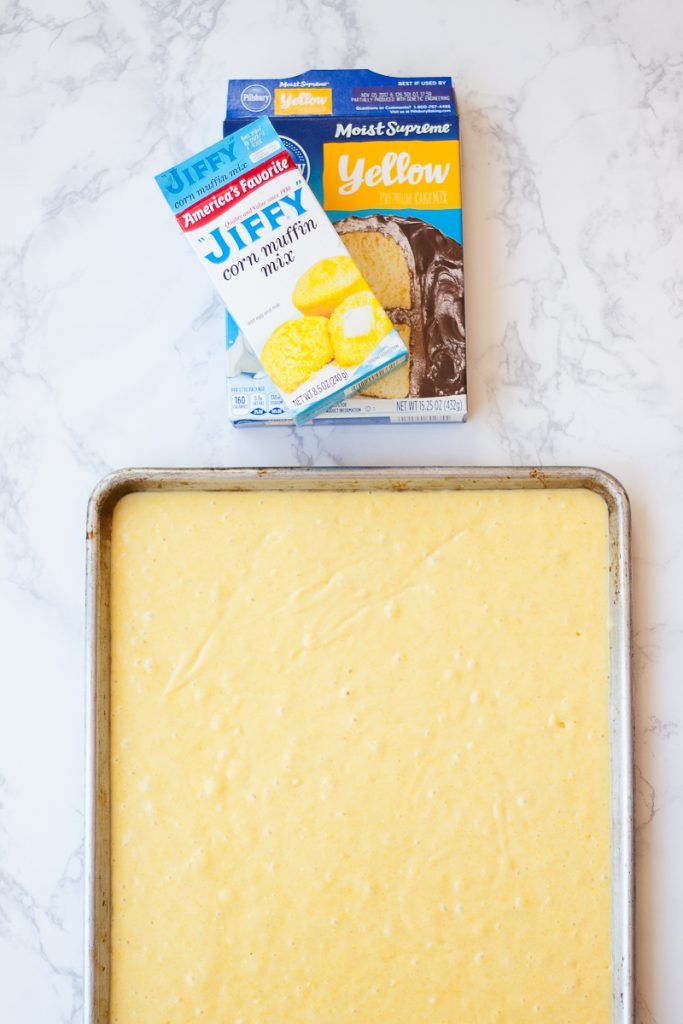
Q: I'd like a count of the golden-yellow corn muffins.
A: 3